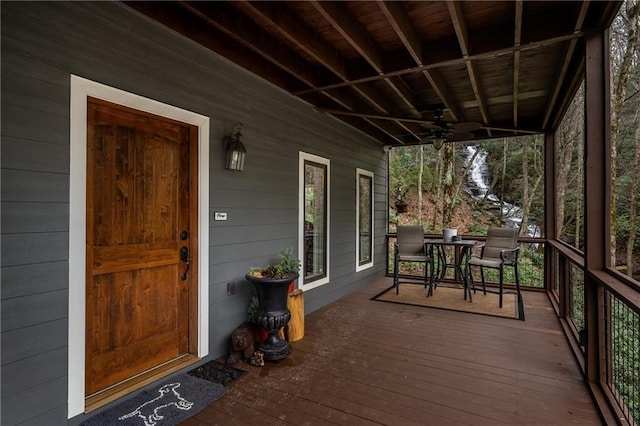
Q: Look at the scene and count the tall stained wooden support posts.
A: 2